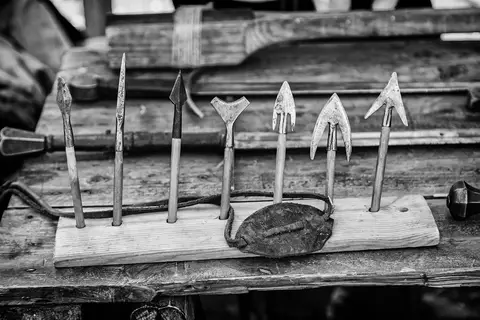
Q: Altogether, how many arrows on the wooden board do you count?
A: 7